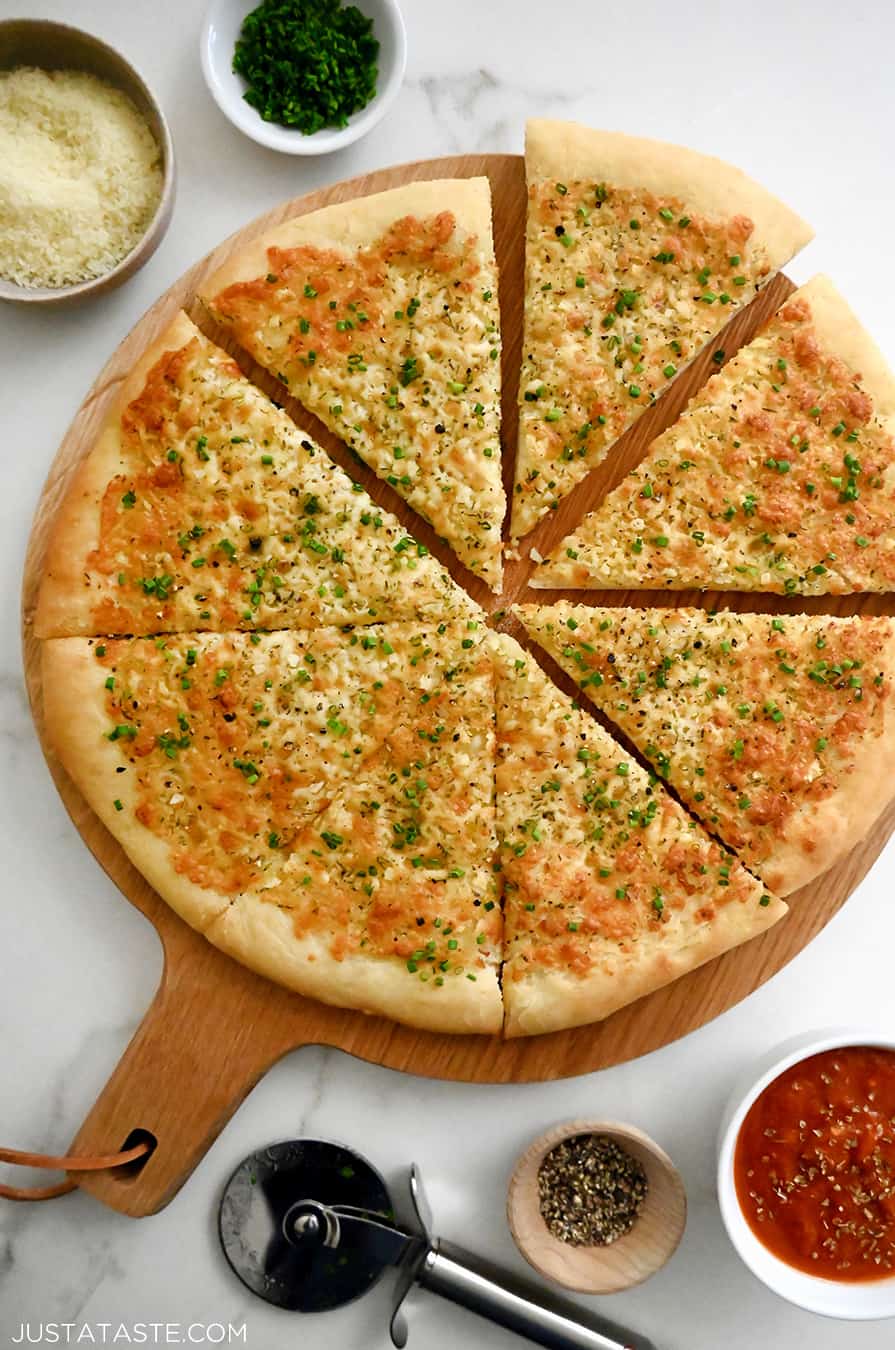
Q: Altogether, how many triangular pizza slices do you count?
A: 8